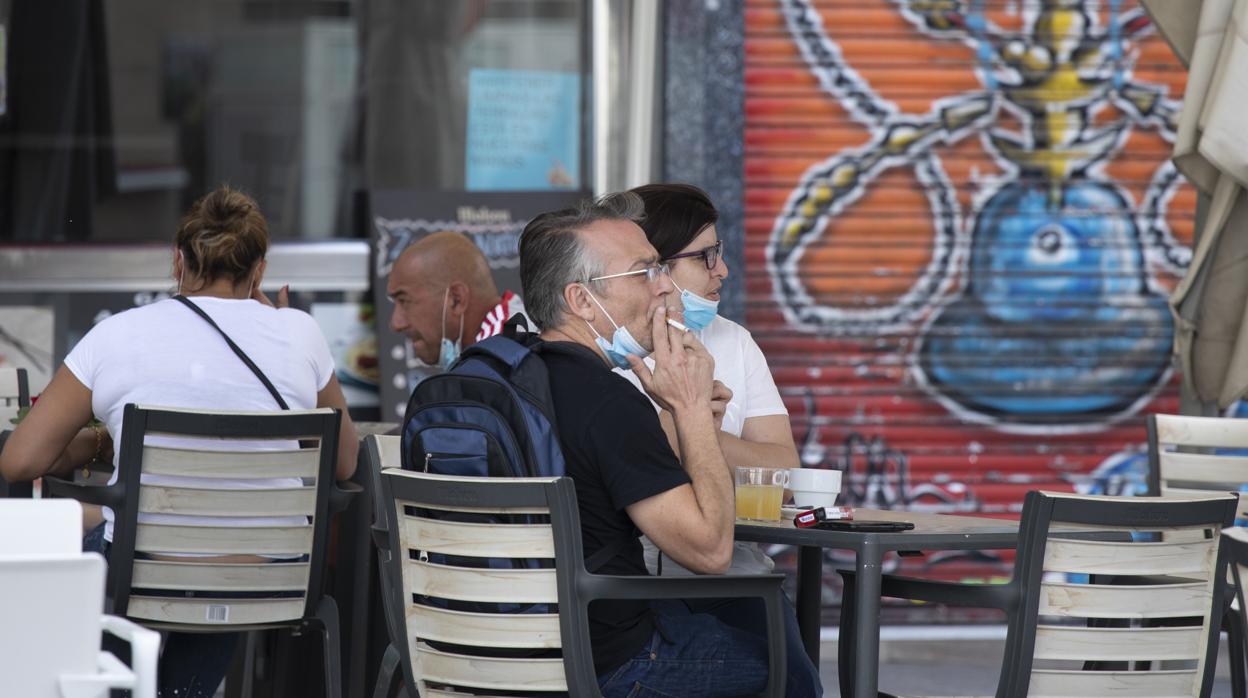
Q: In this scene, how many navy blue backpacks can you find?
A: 1